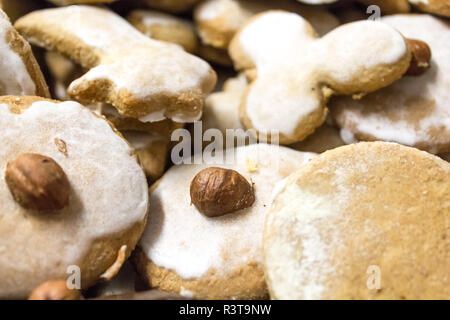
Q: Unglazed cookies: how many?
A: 1